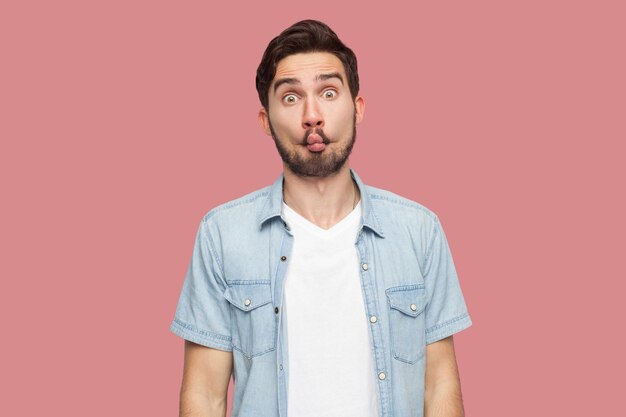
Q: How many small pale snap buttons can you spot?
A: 5